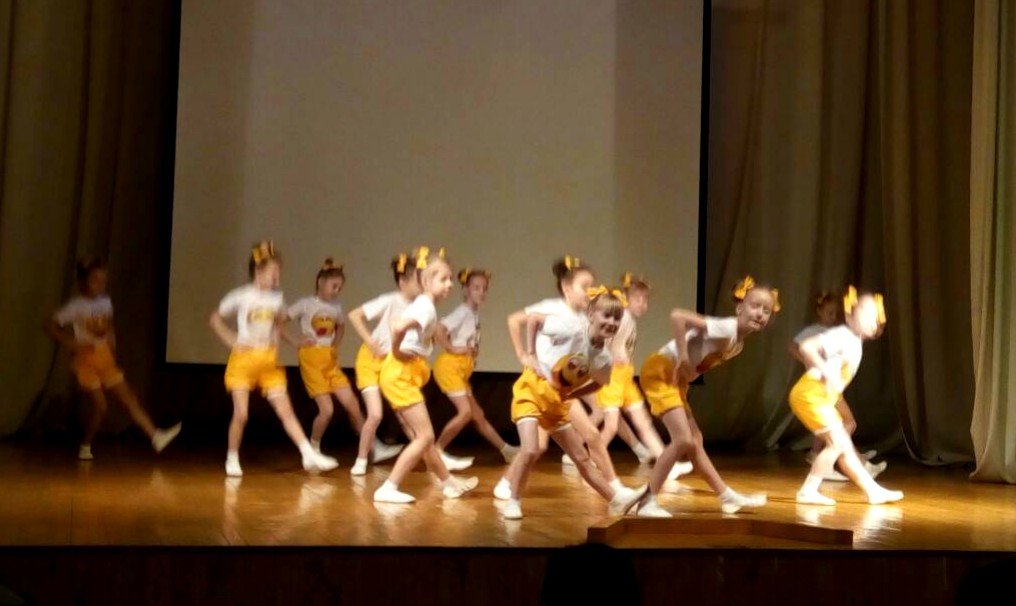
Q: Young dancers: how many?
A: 12